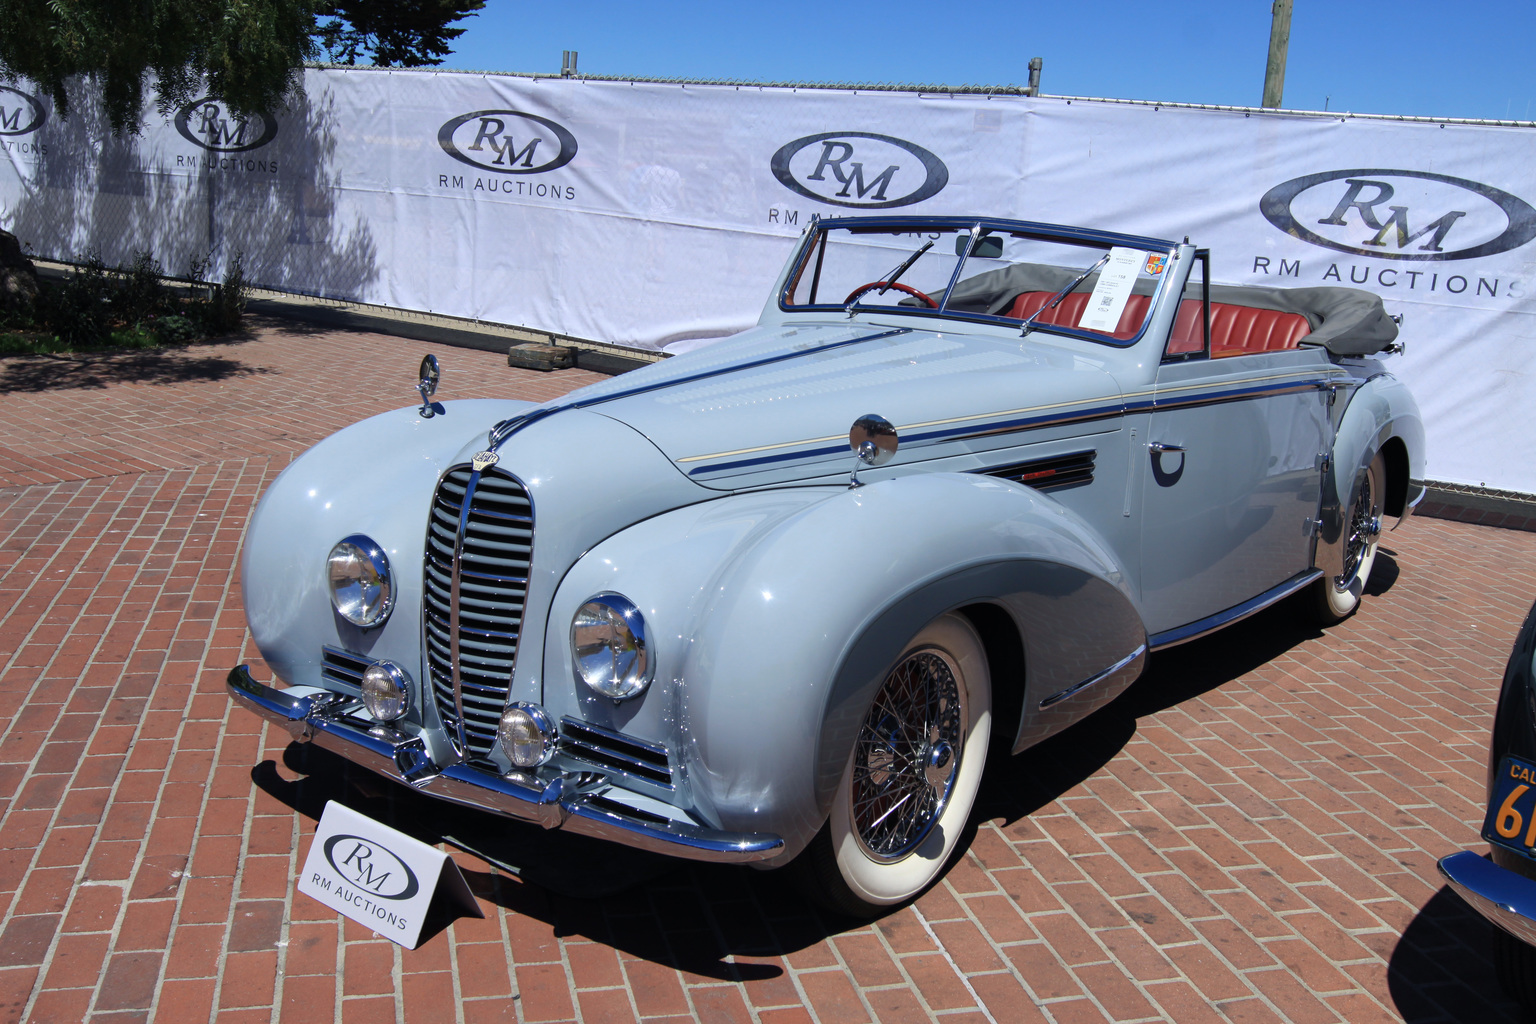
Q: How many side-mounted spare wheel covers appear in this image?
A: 0